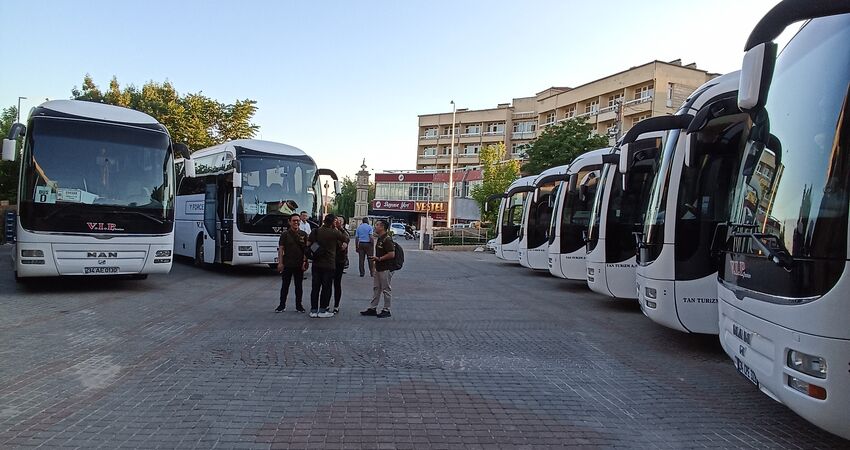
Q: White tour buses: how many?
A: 8